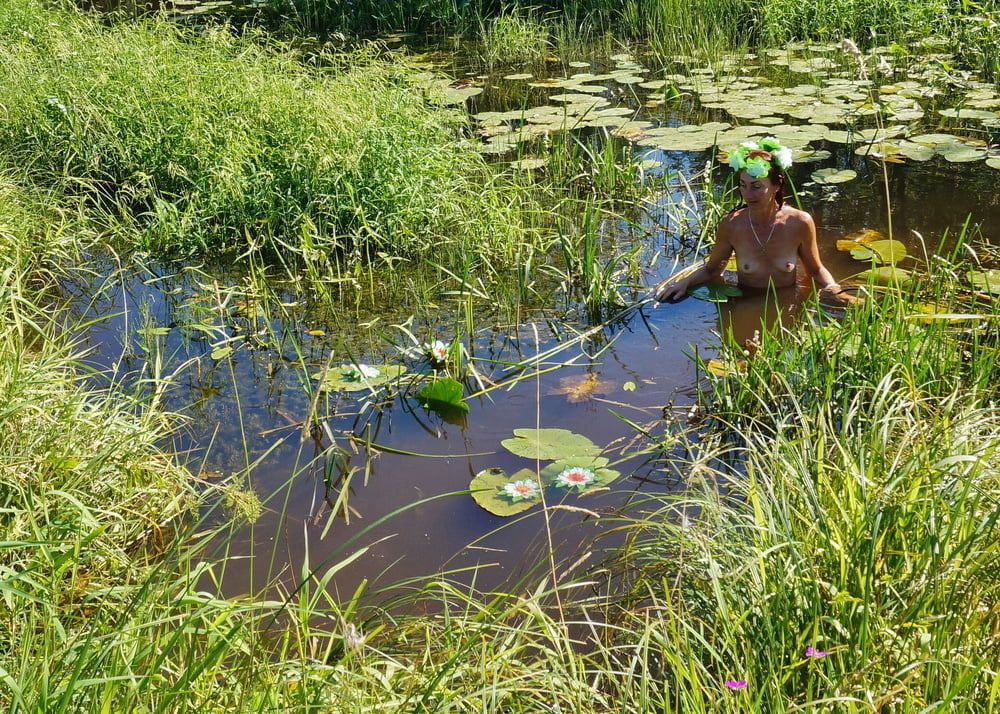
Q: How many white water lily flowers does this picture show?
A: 4